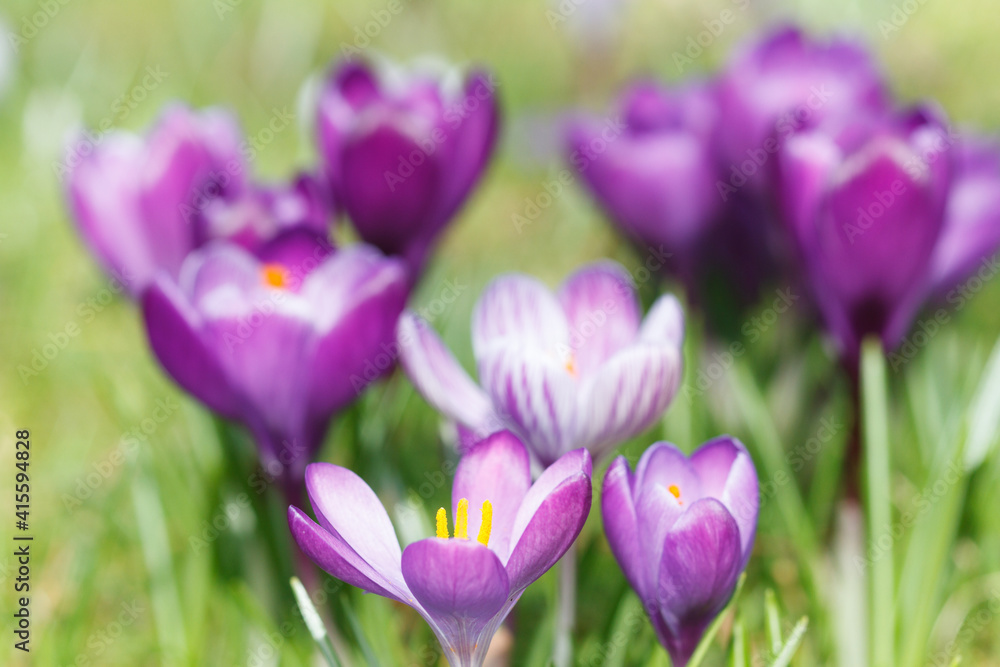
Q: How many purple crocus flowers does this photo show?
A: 11